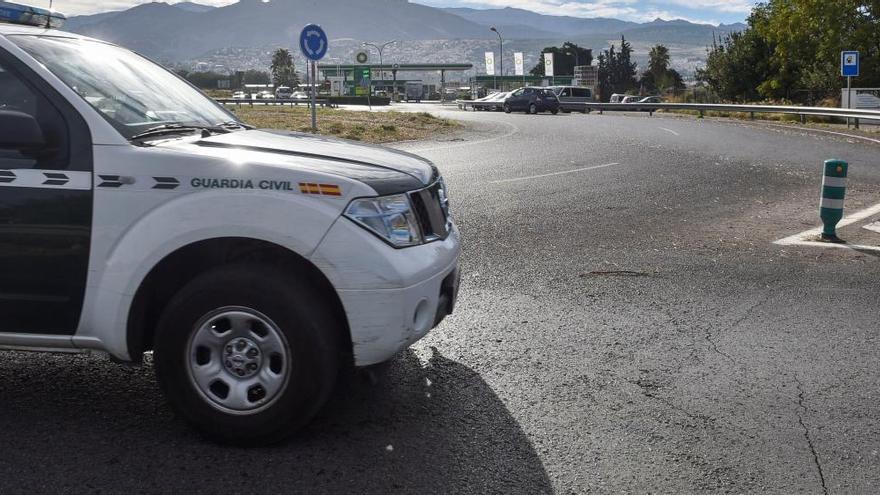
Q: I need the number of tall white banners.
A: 3